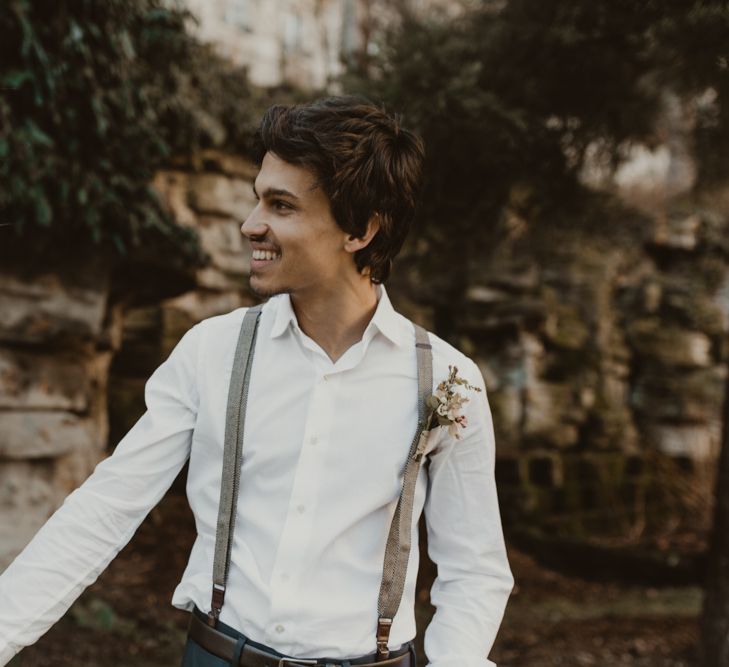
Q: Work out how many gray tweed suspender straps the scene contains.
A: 2